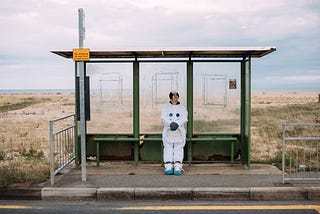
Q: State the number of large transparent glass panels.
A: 3